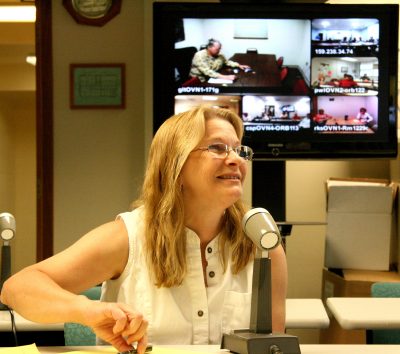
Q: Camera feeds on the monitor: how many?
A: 6